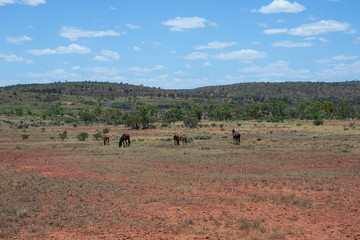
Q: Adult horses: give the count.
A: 3